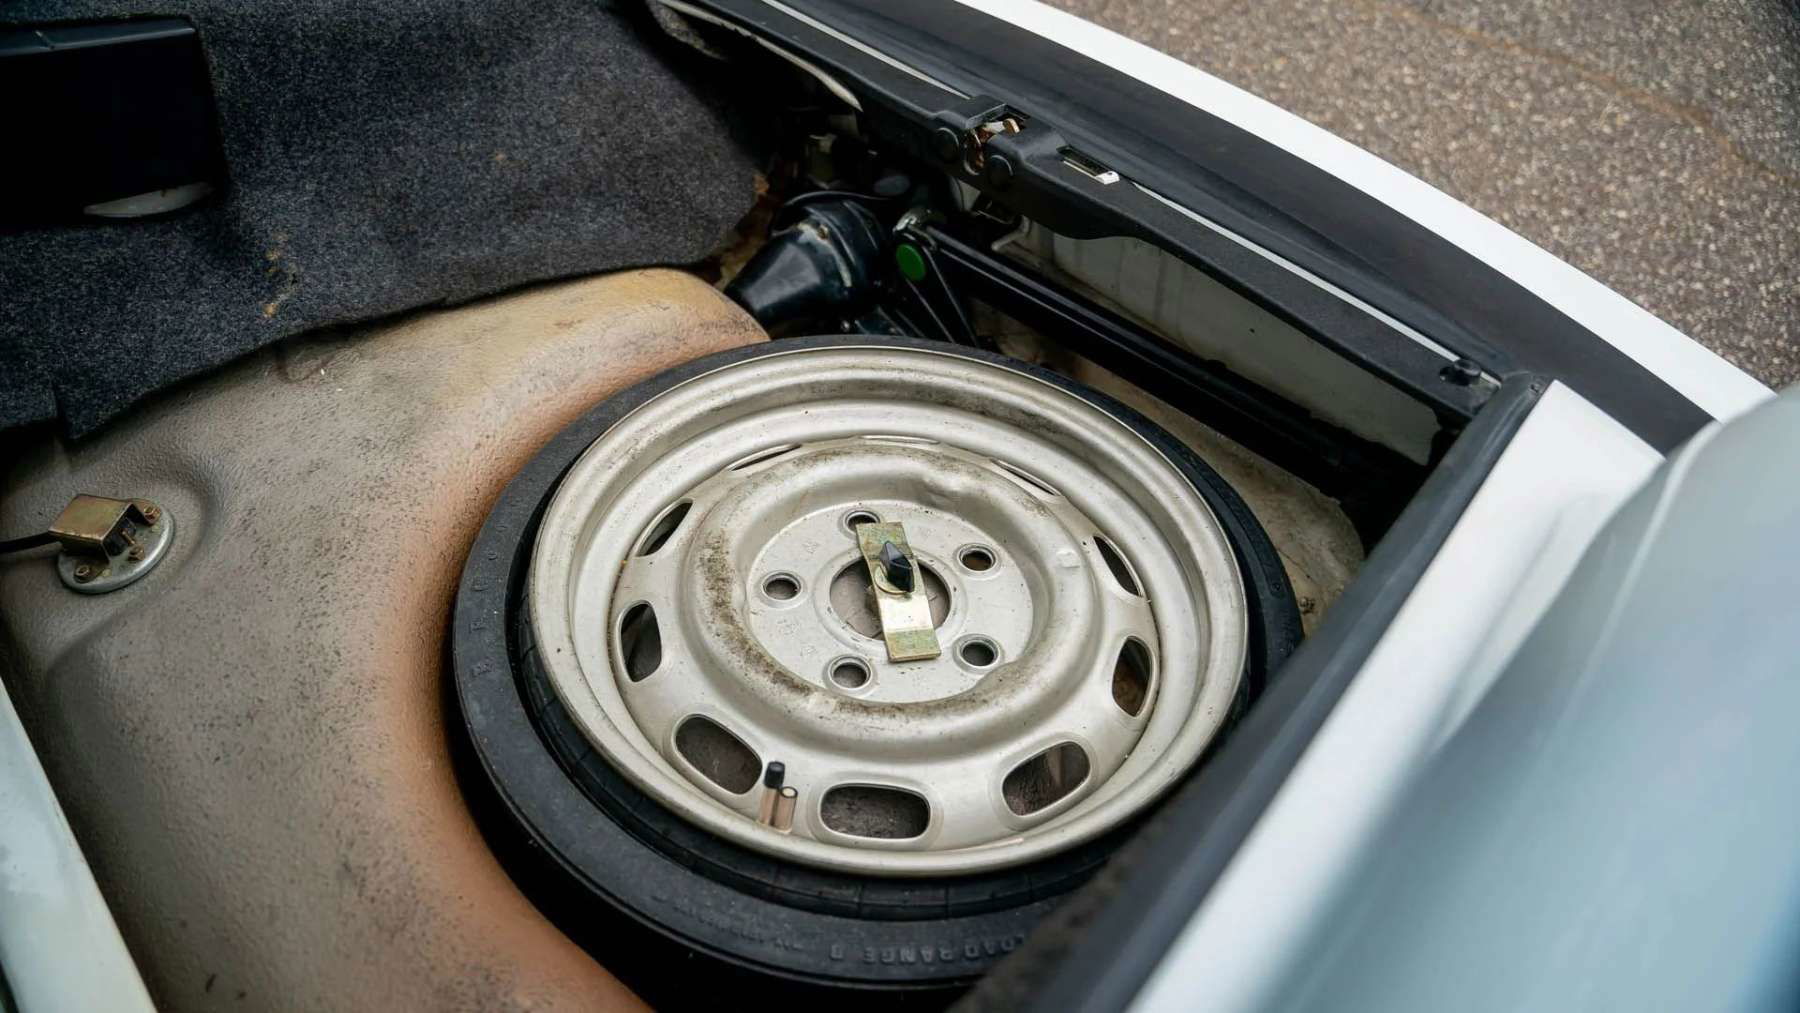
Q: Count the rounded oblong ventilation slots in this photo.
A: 10